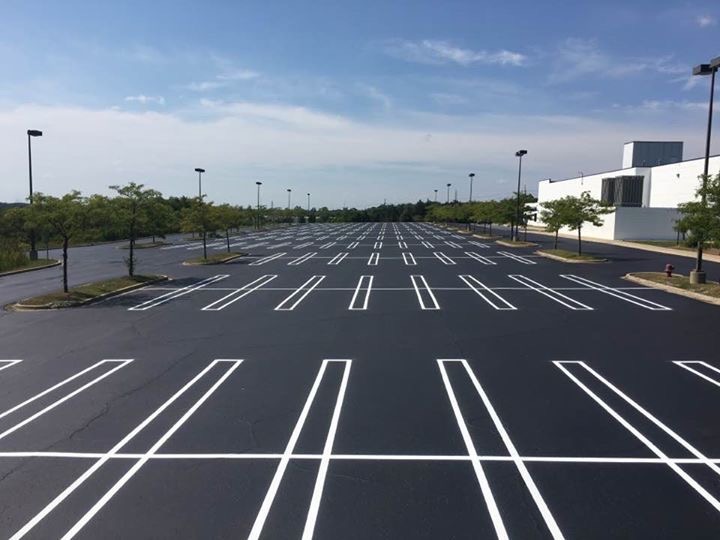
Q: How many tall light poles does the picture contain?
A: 10